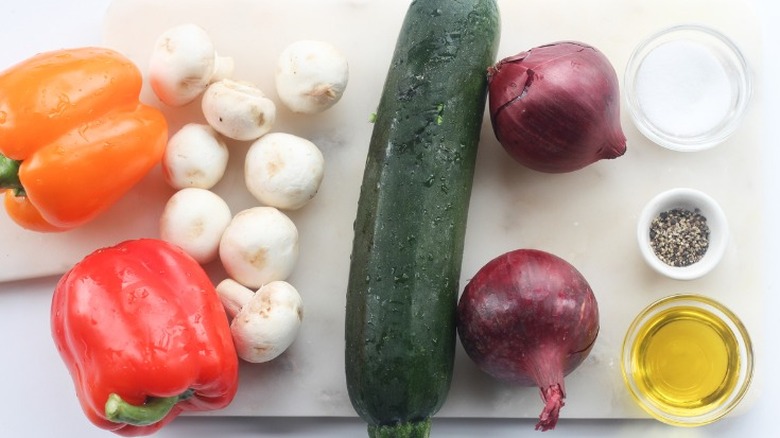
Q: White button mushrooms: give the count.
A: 8